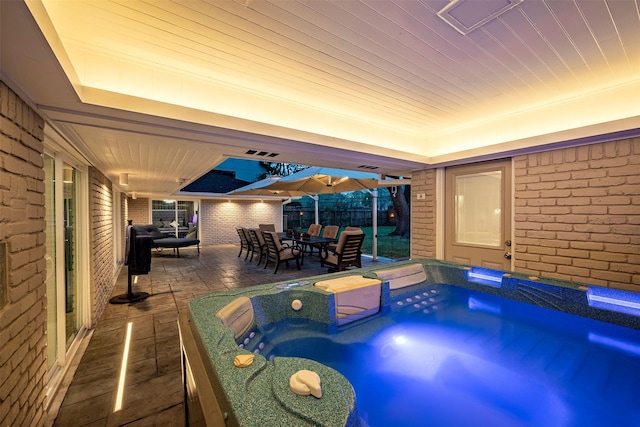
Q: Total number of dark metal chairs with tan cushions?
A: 8